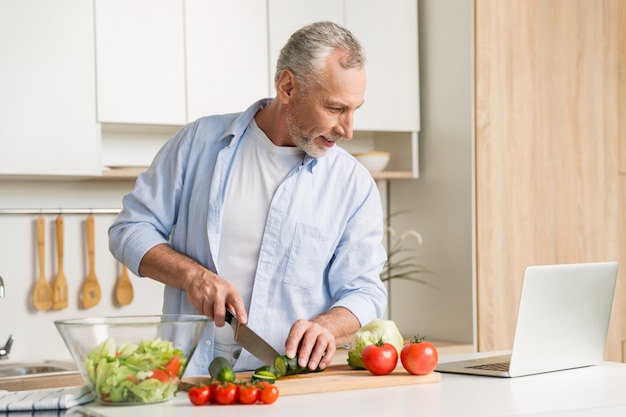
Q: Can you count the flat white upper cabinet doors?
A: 5